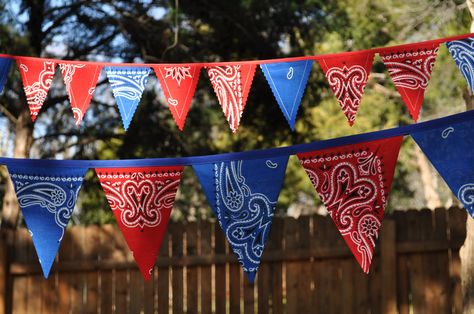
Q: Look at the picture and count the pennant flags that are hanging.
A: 15